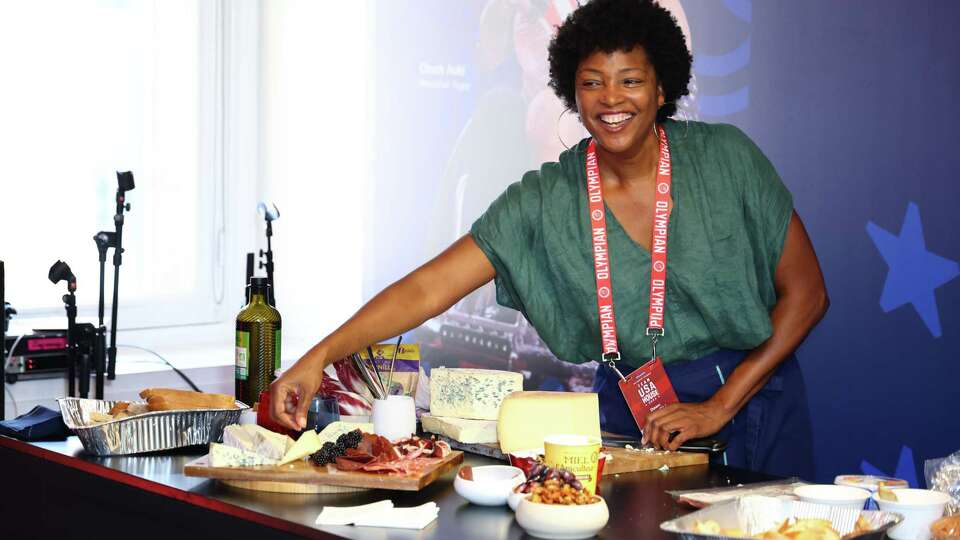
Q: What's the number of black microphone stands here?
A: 3